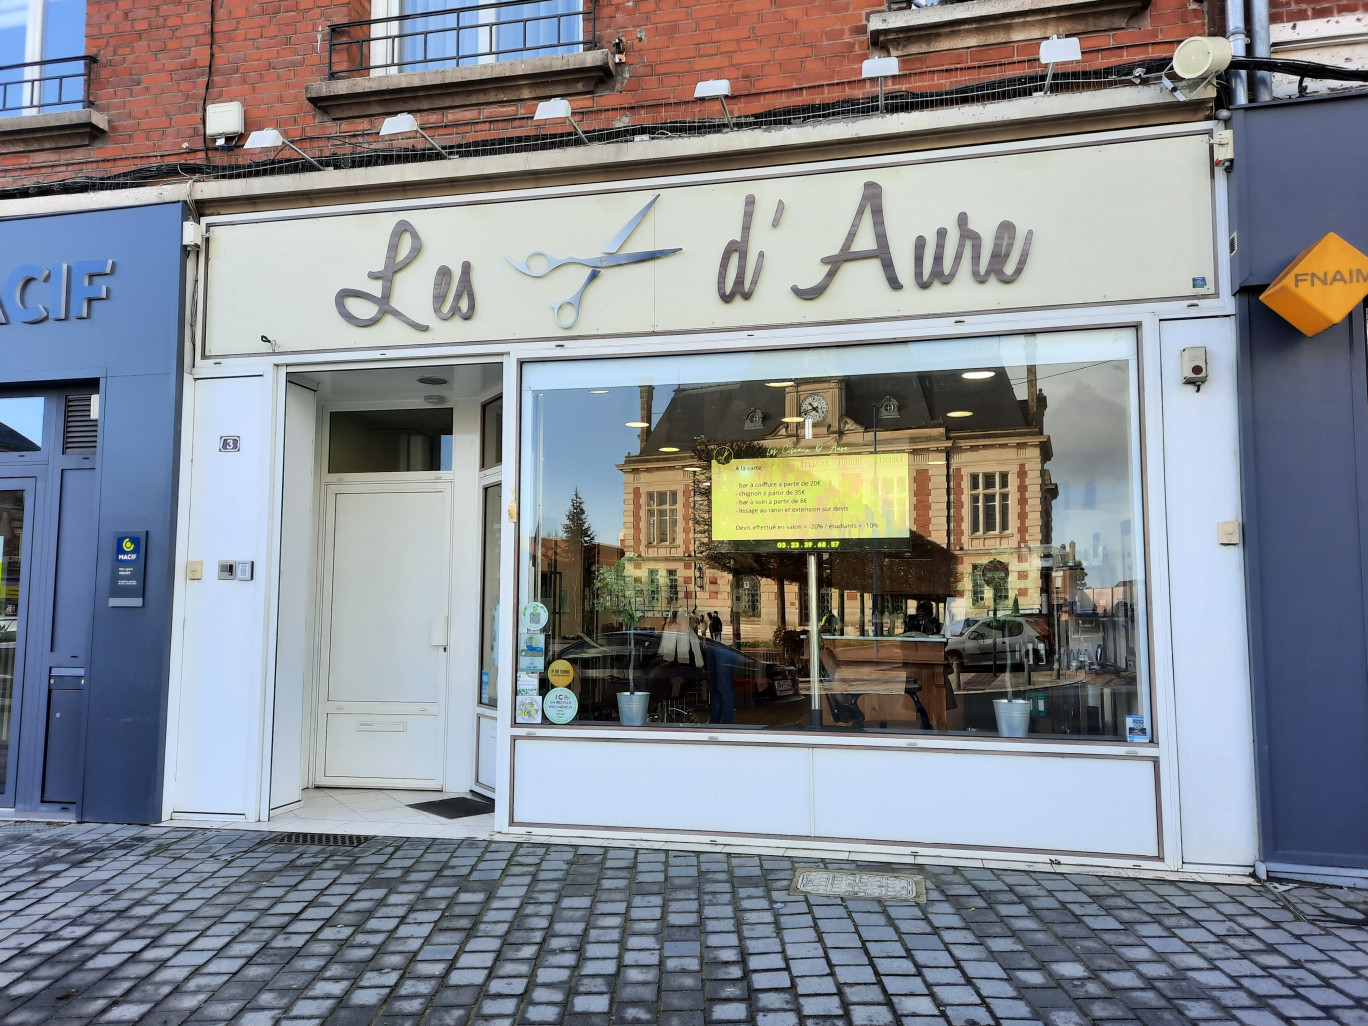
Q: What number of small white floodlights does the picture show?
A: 6